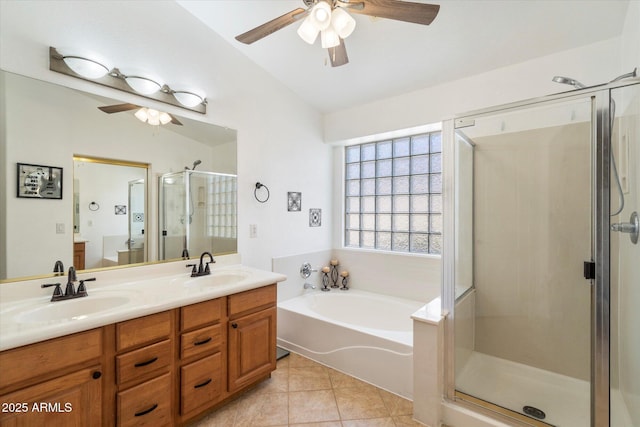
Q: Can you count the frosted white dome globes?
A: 3